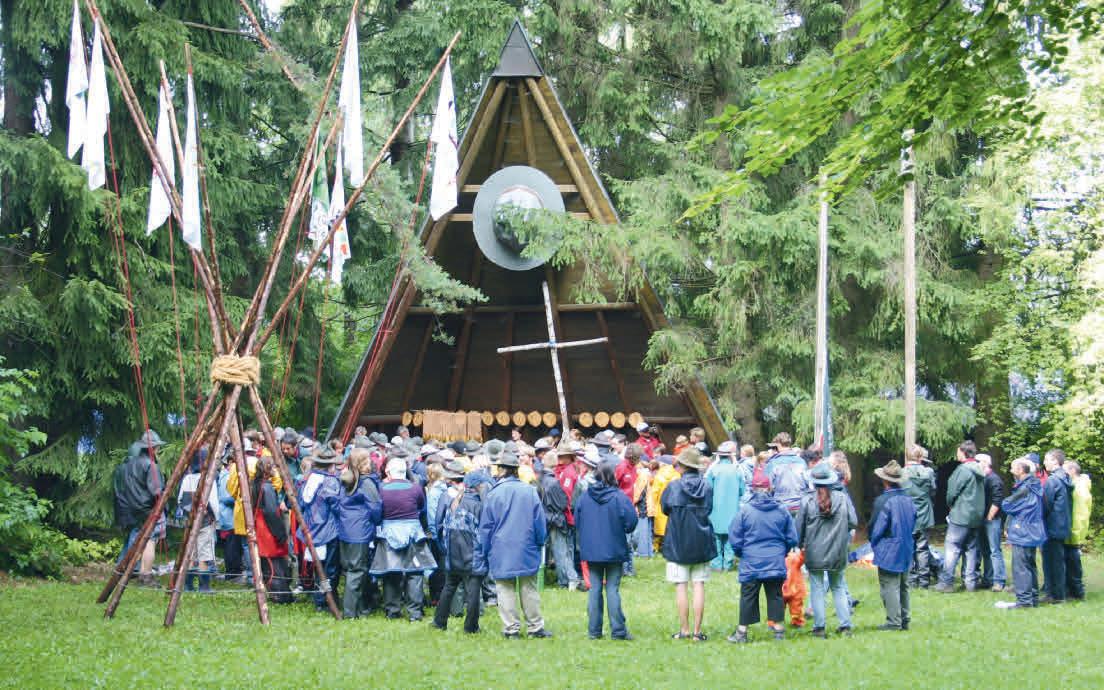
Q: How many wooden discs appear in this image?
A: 11